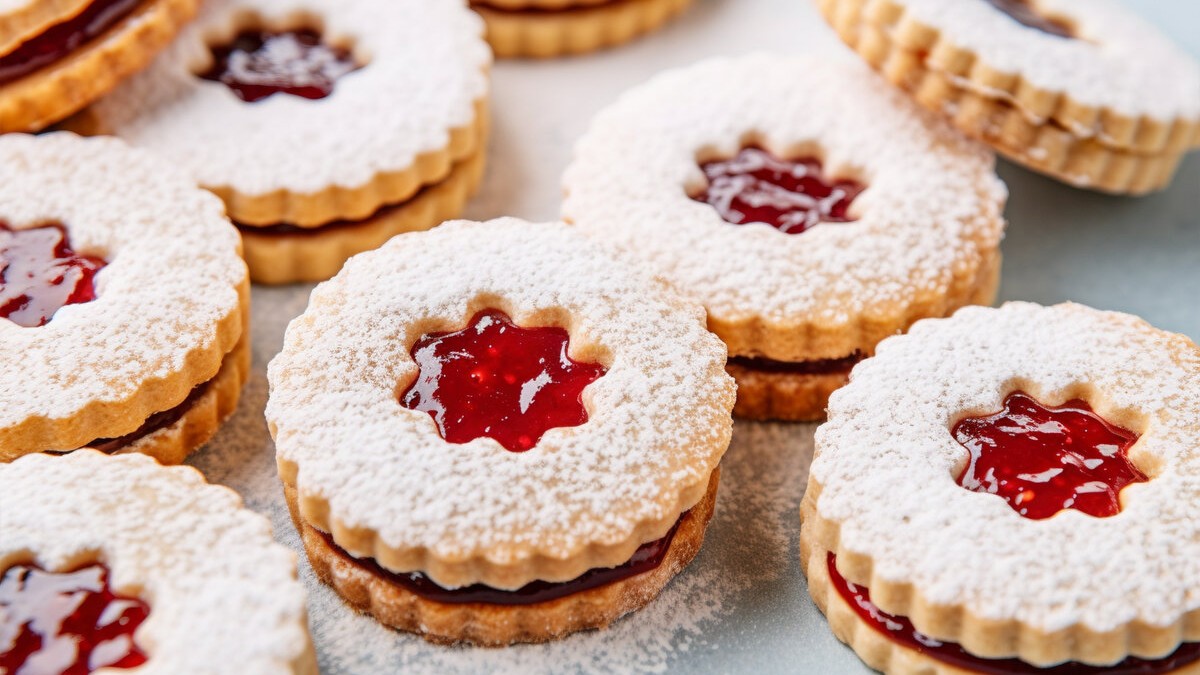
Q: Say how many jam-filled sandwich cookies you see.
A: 9